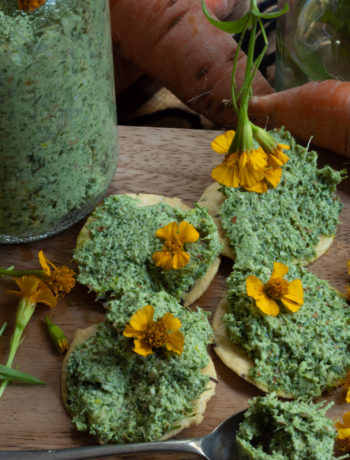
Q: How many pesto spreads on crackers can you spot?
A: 4